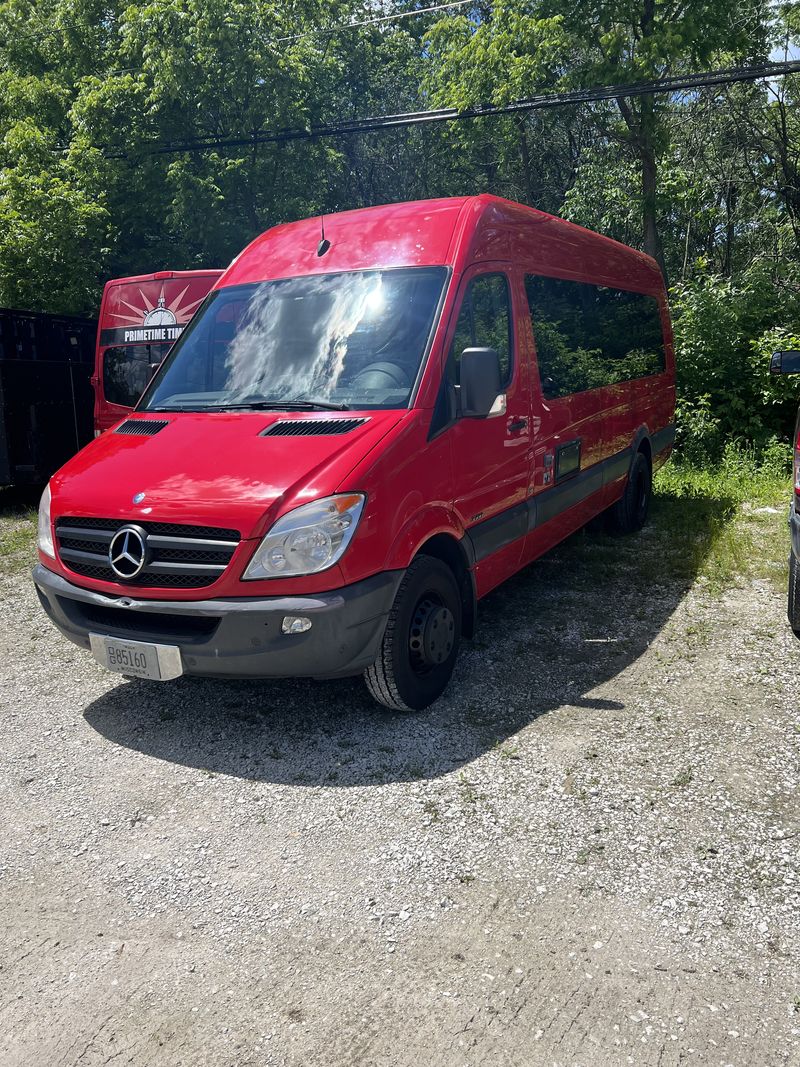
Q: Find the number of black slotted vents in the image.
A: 2